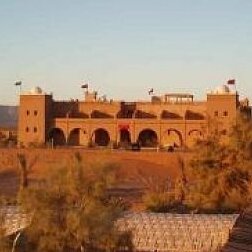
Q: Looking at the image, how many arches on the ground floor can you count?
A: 7